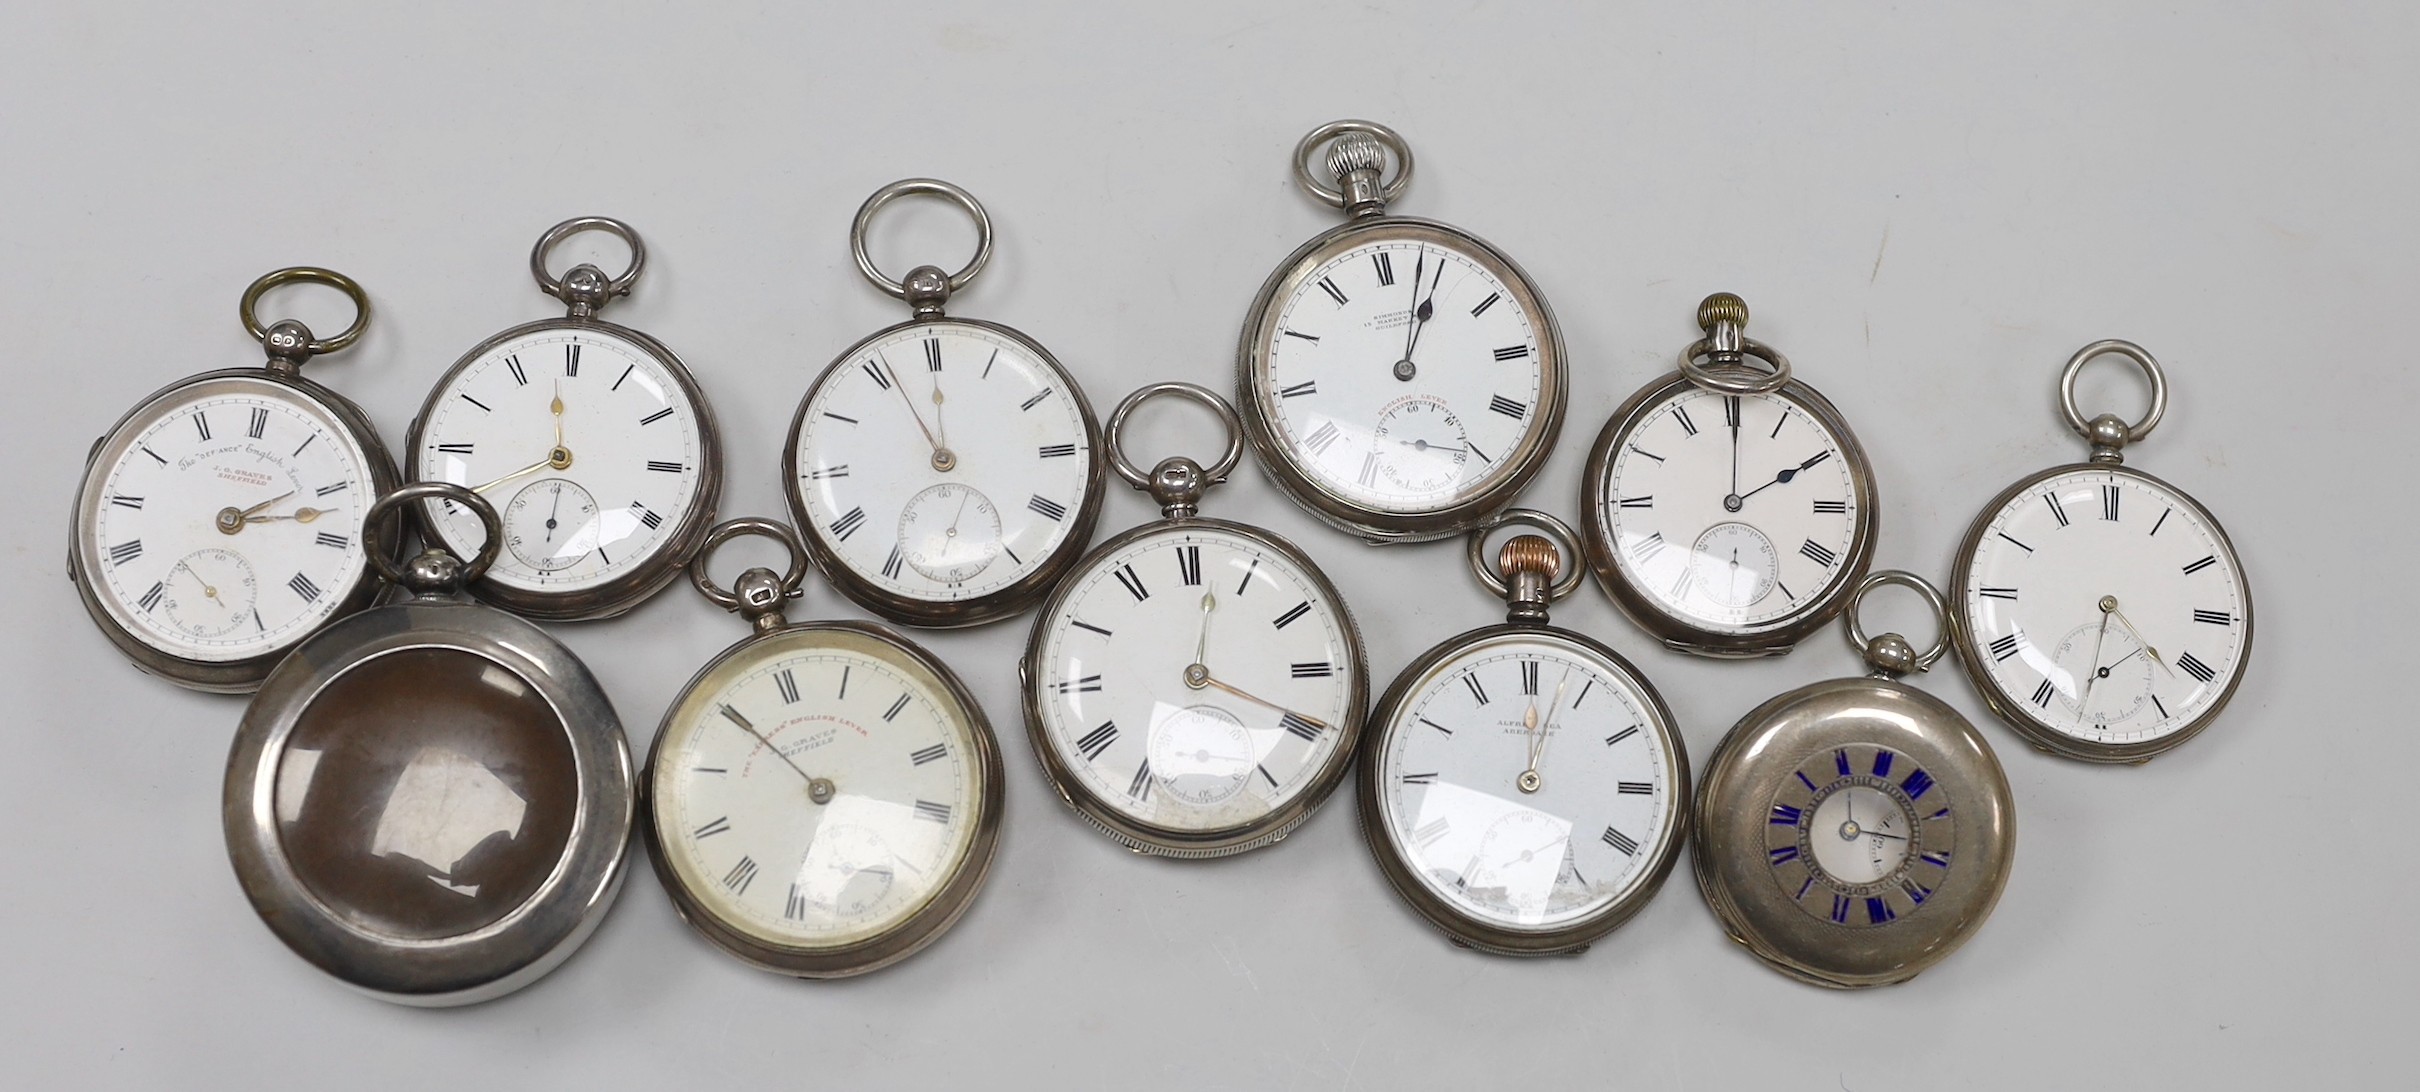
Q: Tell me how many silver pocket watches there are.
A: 11